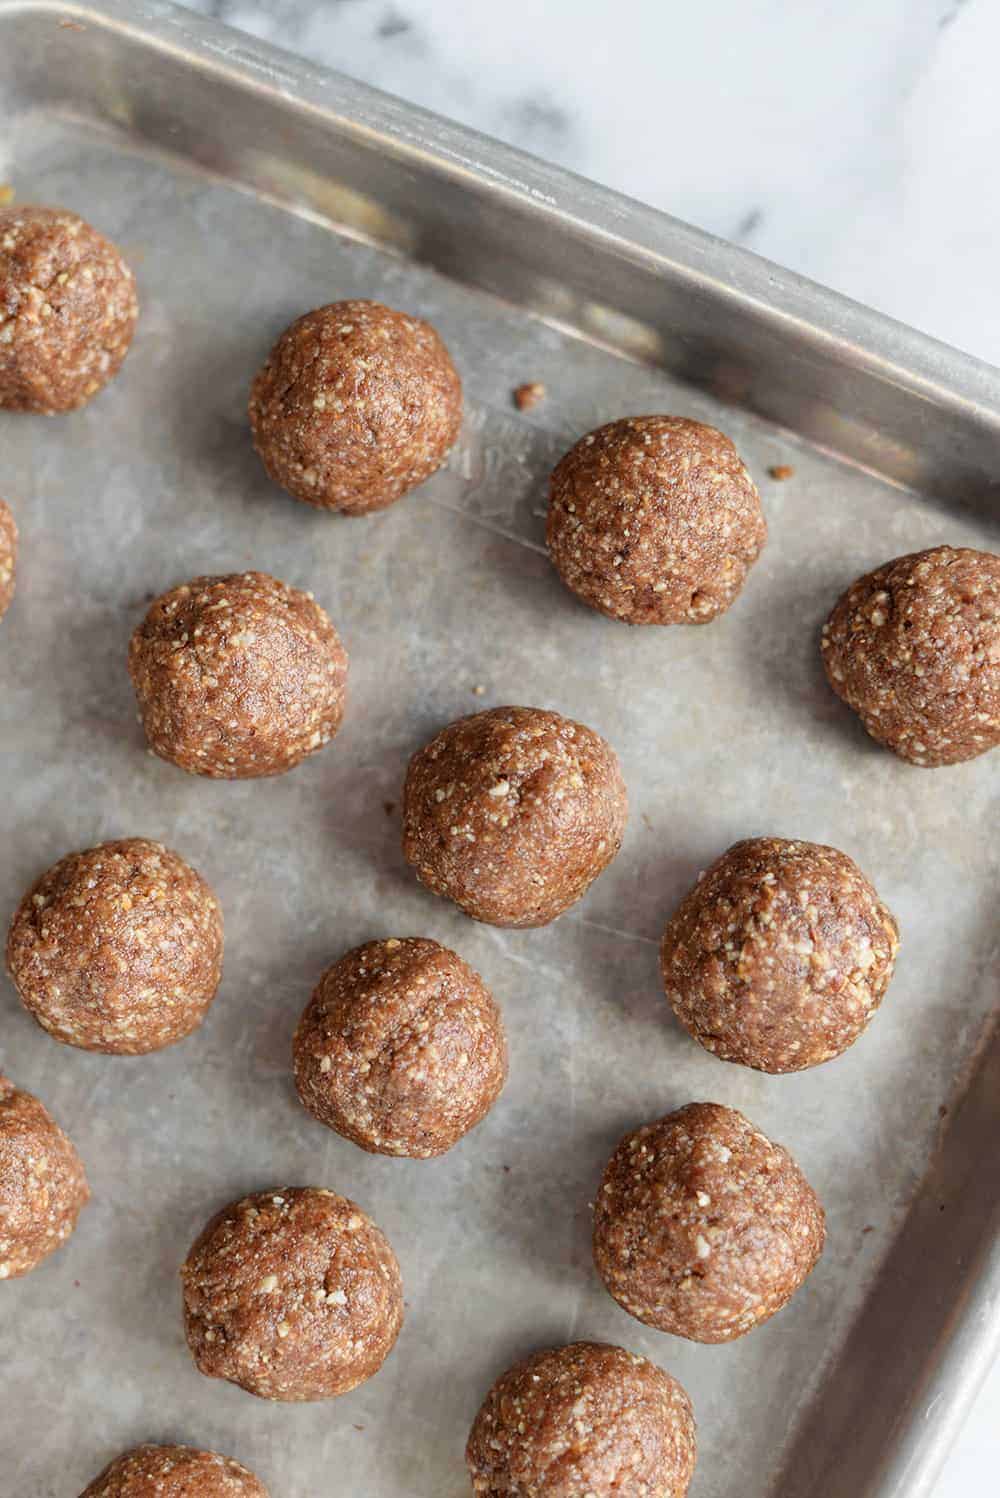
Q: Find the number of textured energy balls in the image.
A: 15